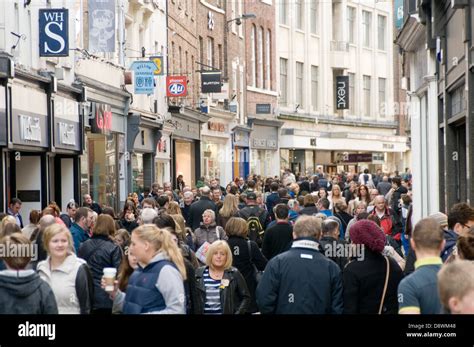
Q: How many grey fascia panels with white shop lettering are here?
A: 2